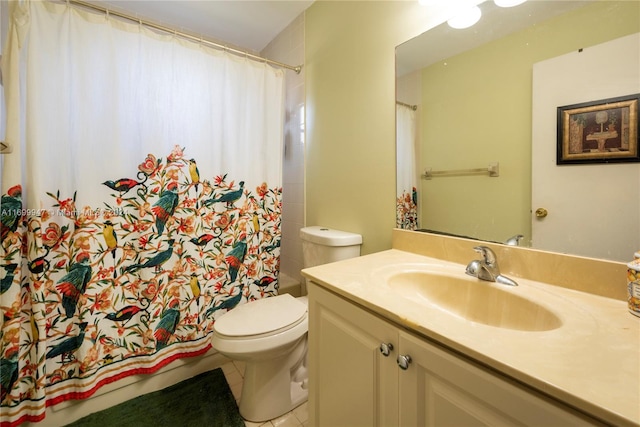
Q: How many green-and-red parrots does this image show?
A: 6